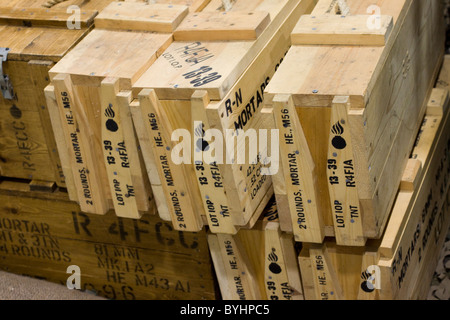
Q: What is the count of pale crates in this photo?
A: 5